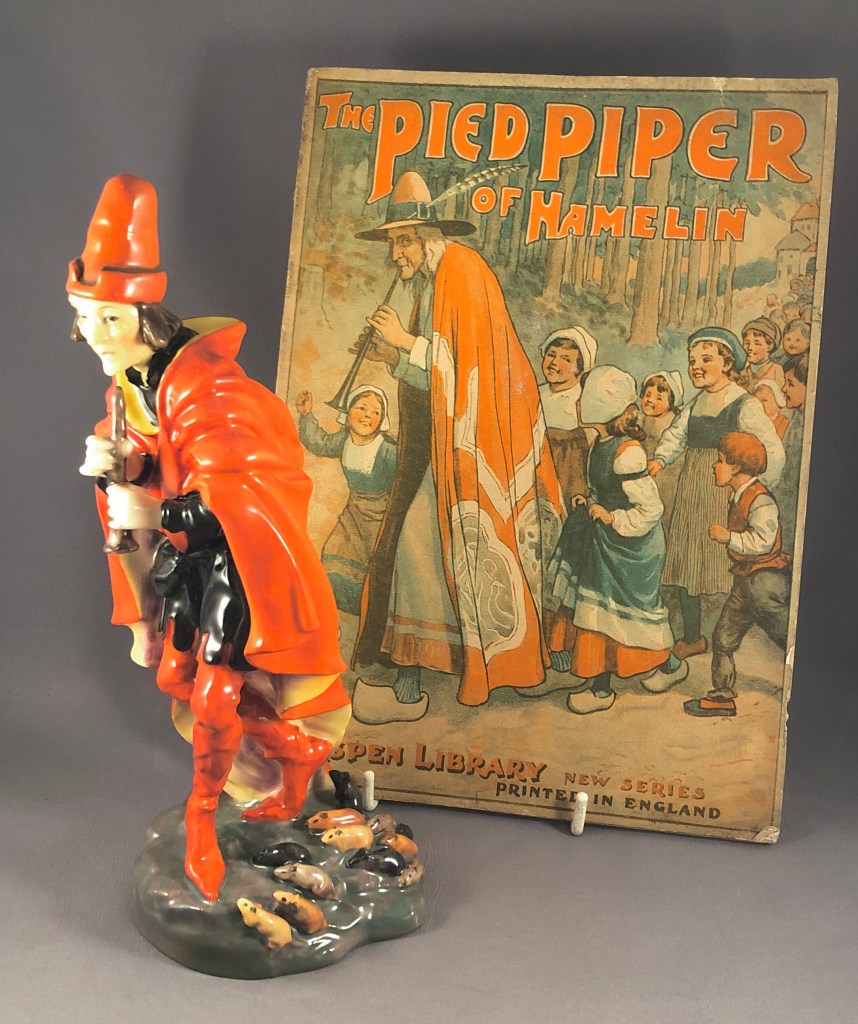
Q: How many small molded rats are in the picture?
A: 12